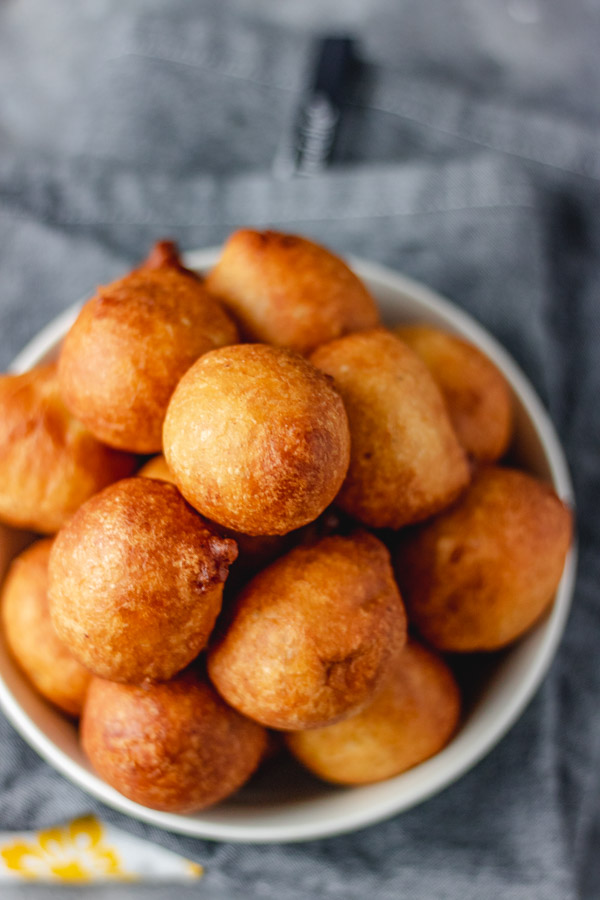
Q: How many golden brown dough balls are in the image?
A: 13